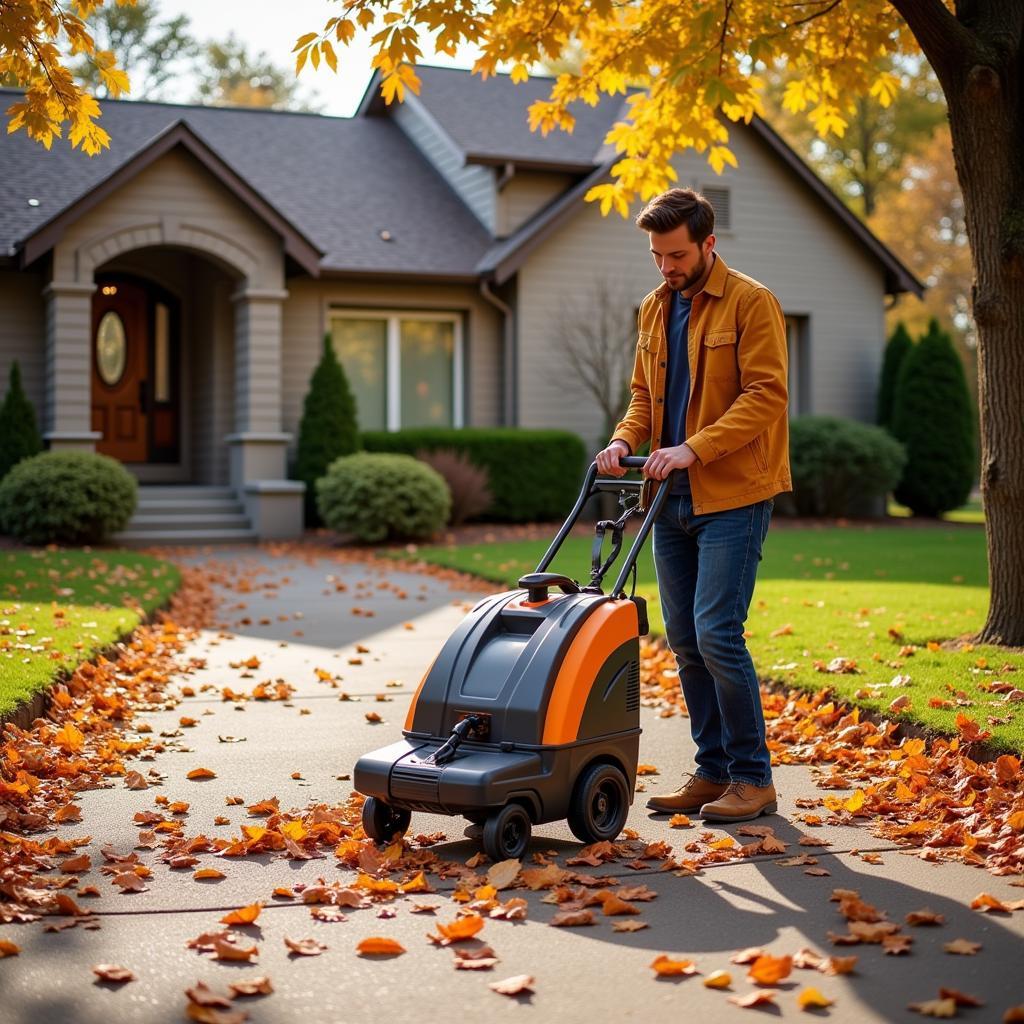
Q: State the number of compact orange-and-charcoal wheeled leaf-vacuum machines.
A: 1